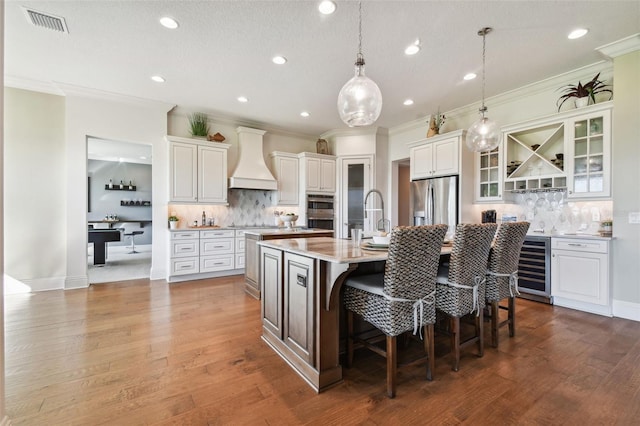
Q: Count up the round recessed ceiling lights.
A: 10